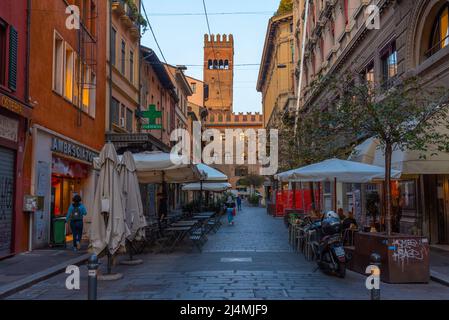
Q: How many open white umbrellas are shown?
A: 4